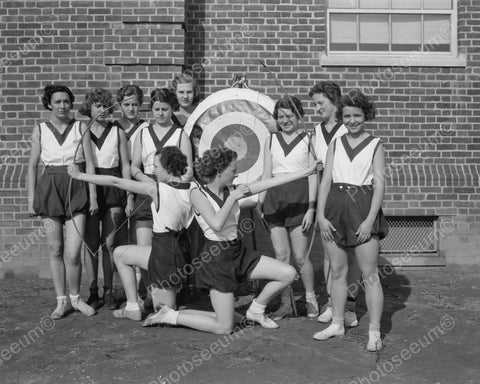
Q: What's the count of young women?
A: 10